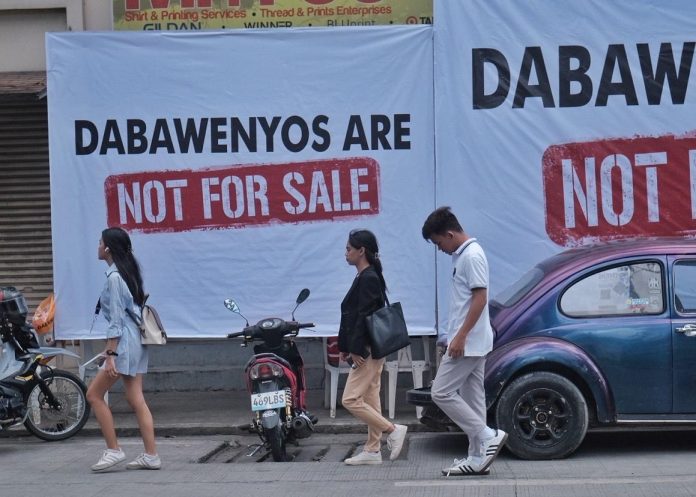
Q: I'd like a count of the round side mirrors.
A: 2